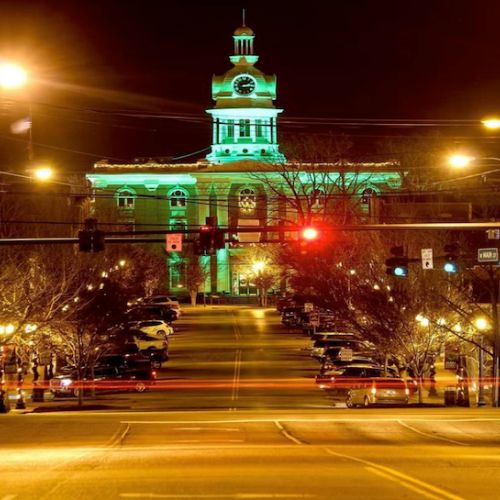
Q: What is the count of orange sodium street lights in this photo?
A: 4